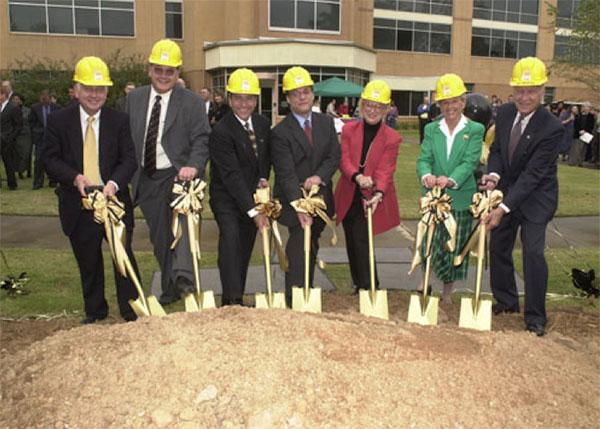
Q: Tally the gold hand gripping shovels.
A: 7